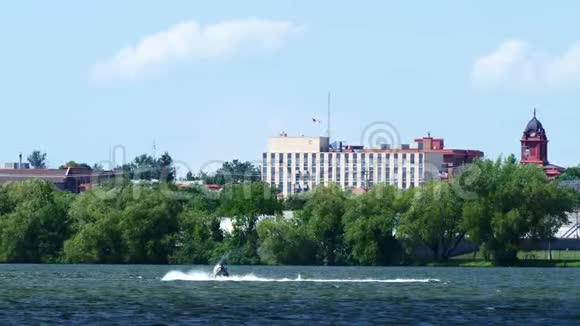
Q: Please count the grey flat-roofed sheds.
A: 0